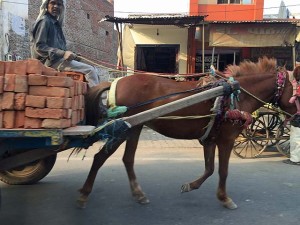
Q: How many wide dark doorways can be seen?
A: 1